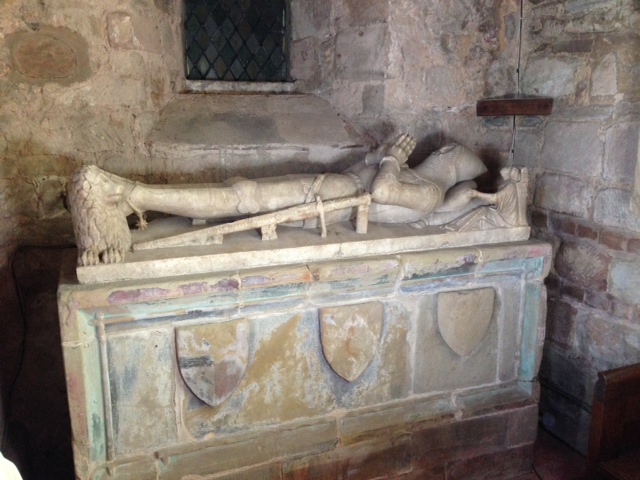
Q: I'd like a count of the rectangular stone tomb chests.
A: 1